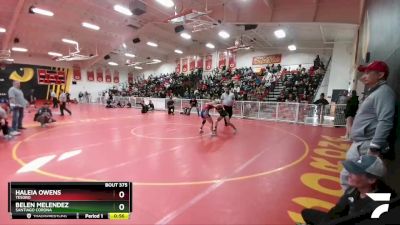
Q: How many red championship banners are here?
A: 13